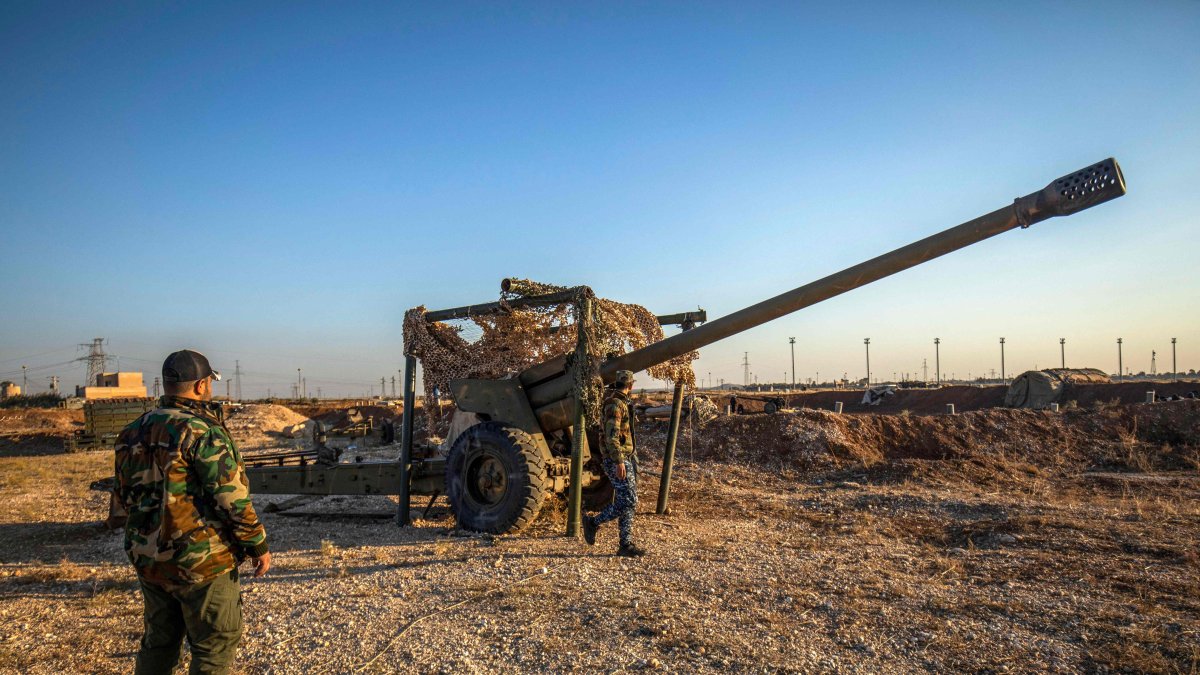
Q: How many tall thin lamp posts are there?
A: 7